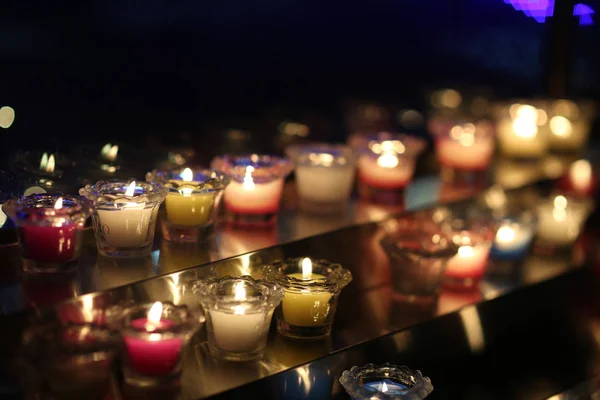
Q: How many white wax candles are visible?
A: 4